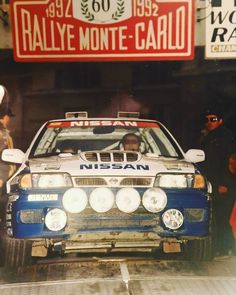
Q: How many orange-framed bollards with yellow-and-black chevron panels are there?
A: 0